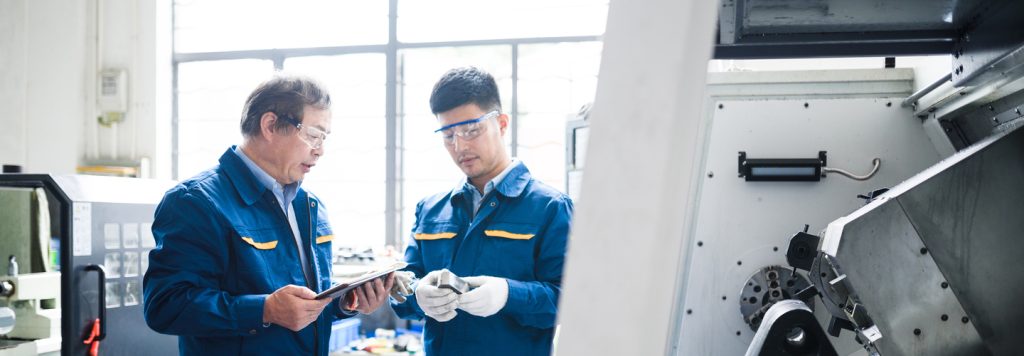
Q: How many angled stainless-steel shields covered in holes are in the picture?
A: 1